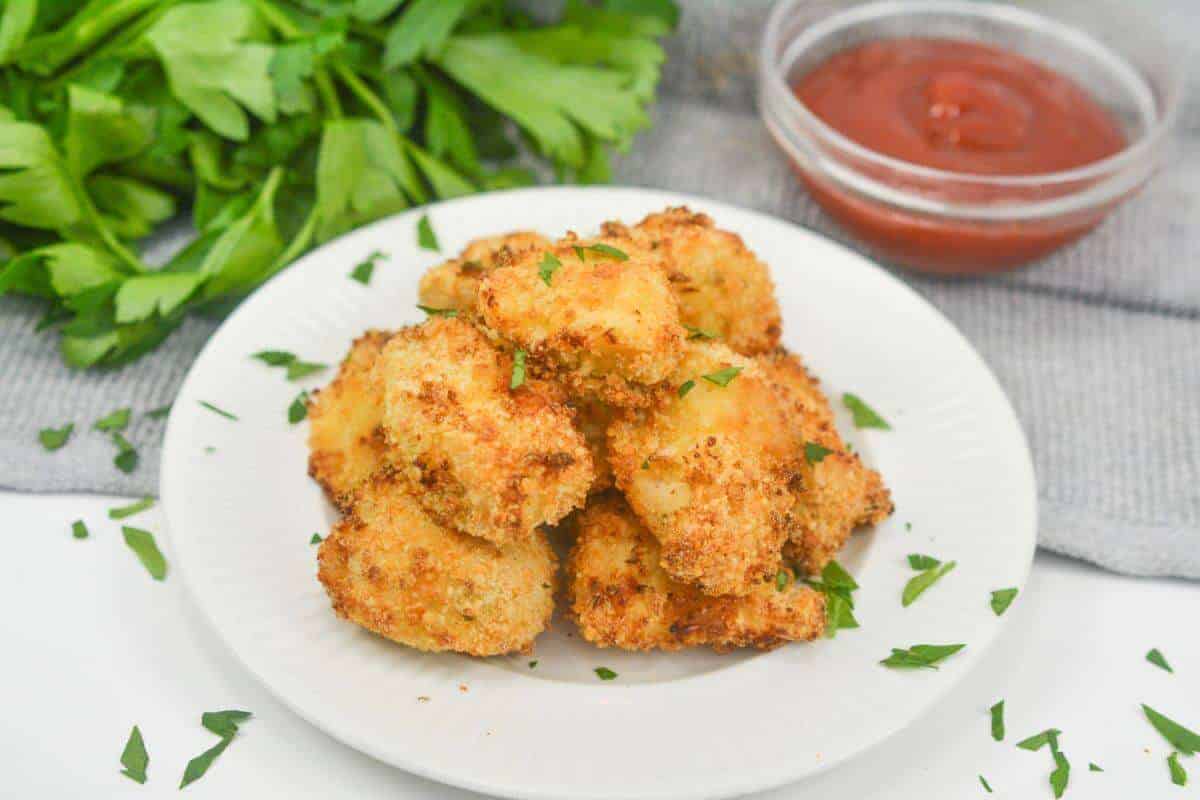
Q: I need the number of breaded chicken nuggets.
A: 9